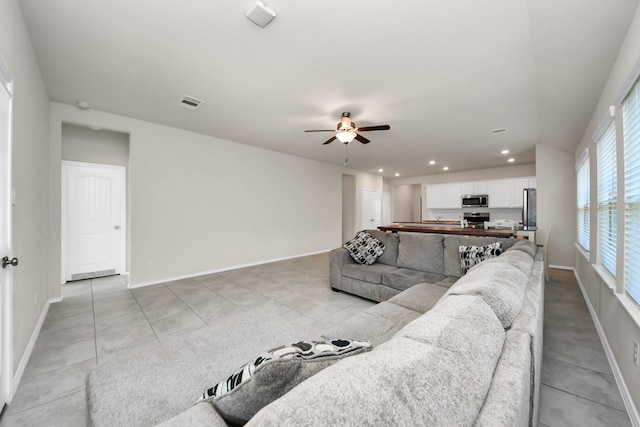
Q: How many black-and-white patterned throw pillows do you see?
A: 3